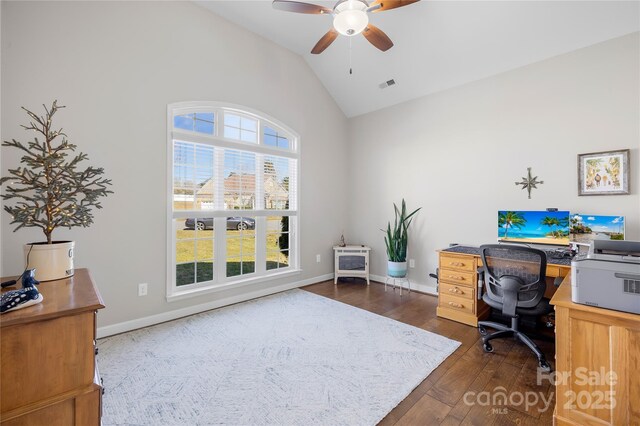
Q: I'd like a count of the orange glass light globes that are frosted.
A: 0